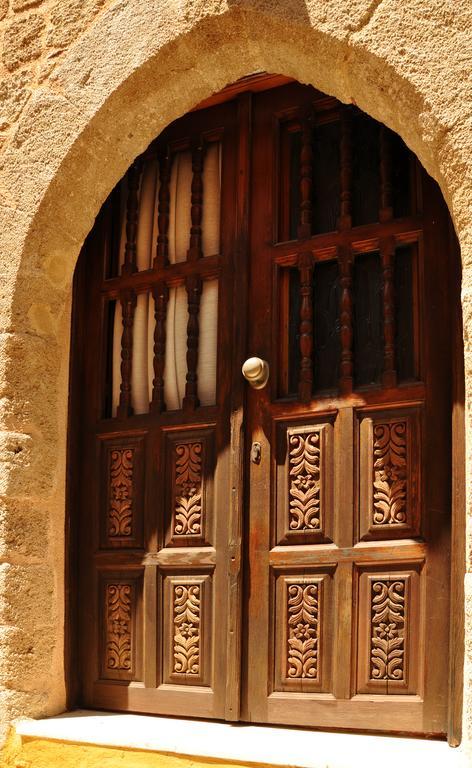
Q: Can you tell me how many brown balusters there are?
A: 12